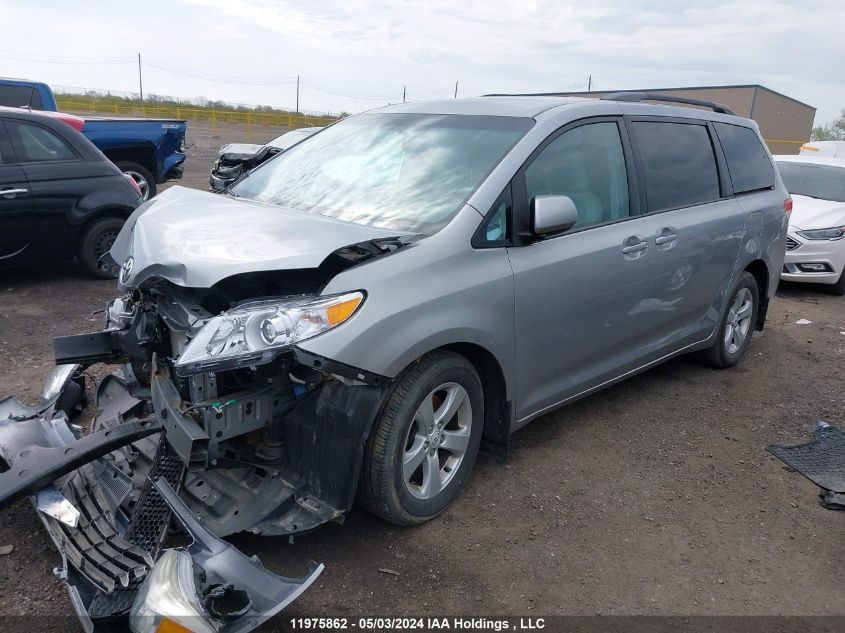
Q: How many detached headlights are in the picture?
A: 1